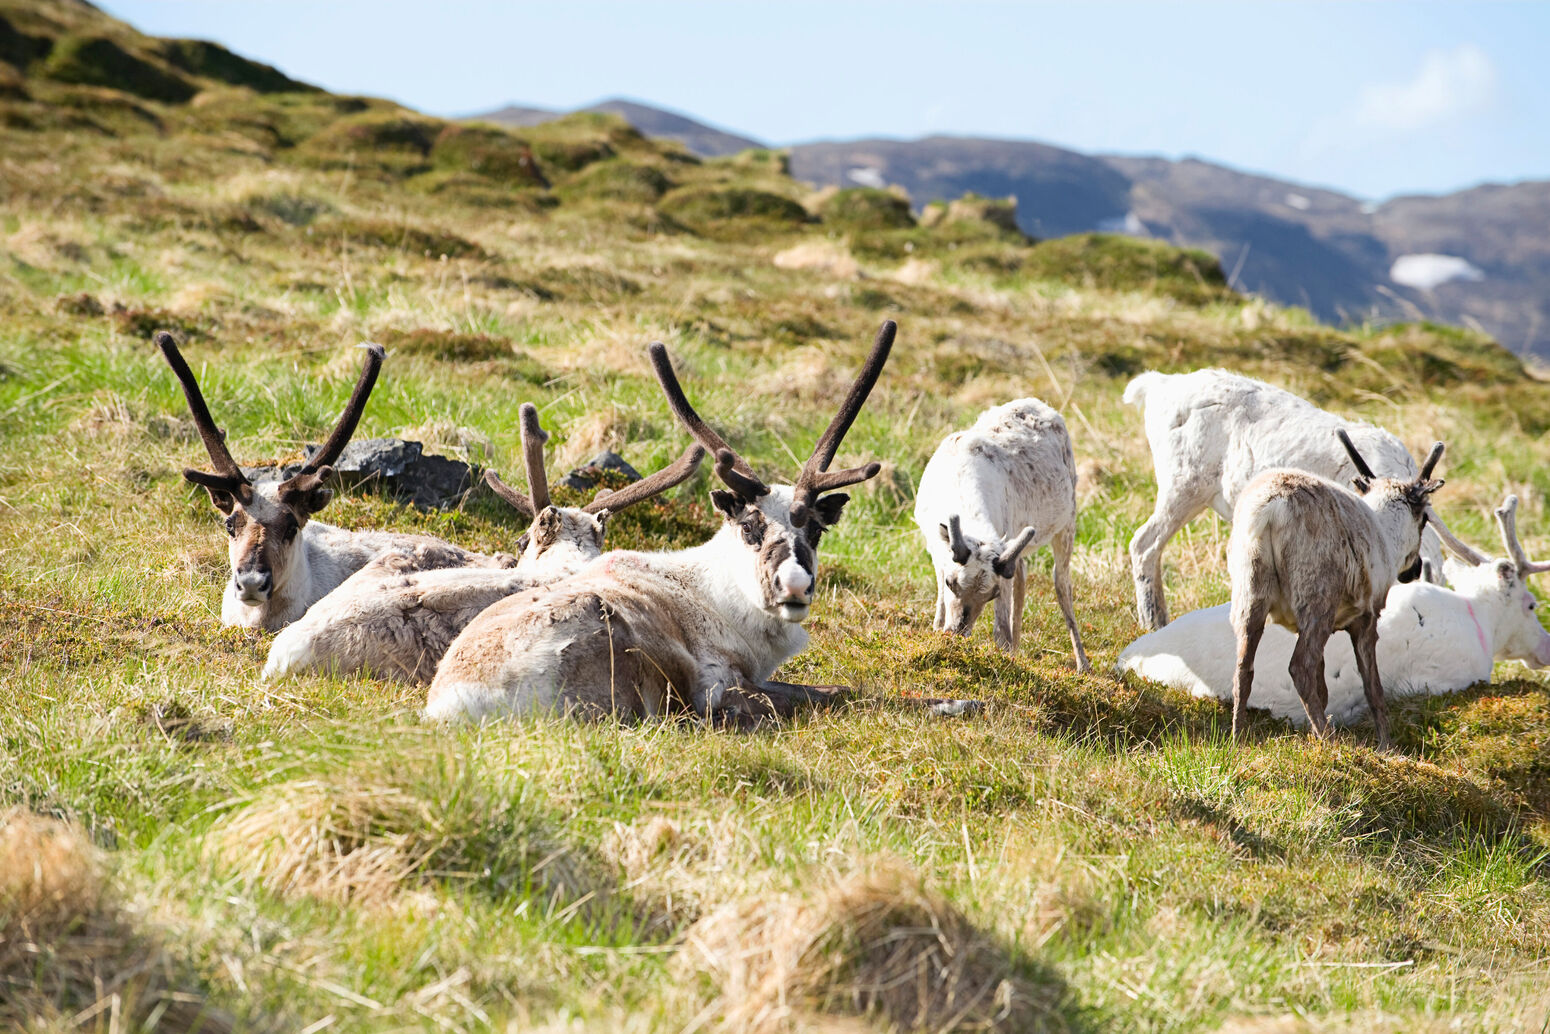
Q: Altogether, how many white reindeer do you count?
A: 3